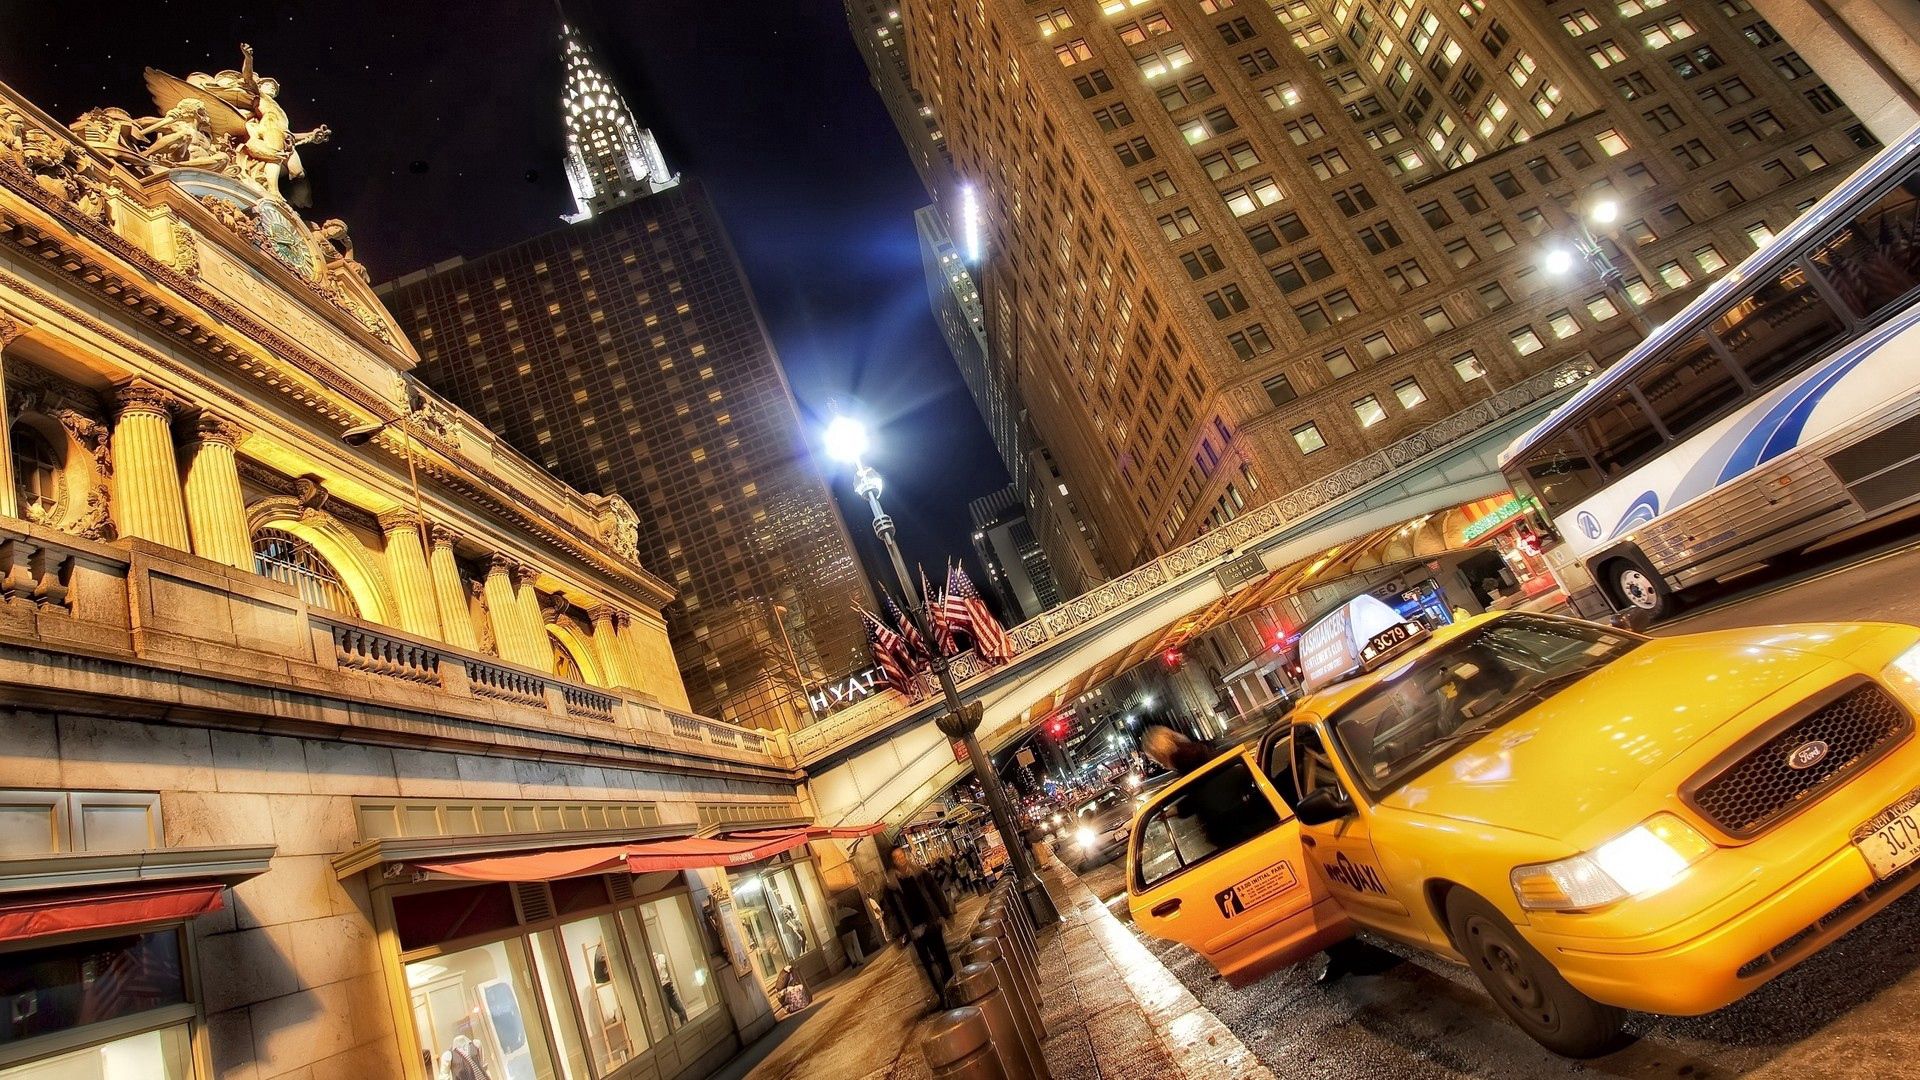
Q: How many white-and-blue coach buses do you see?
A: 1